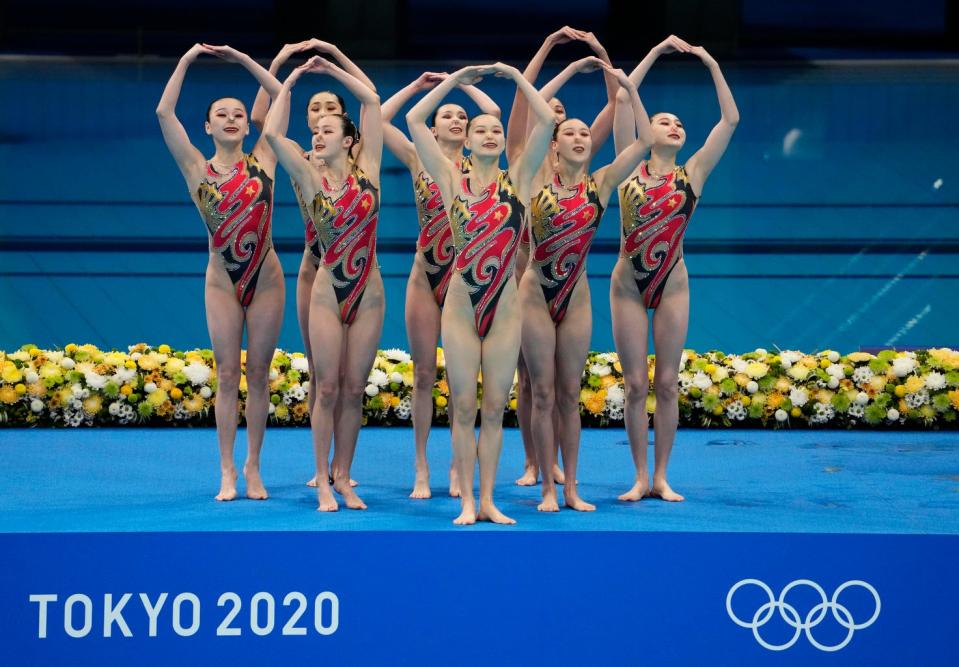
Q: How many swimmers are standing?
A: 8